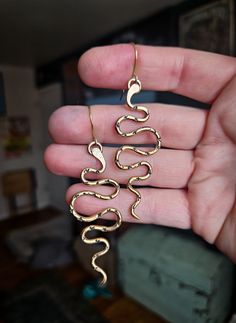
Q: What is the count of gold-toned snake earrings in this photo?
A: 2